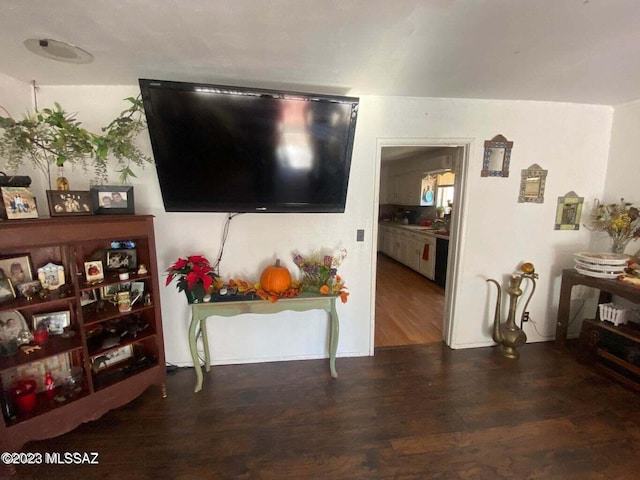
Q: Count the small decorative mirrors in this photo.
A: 3